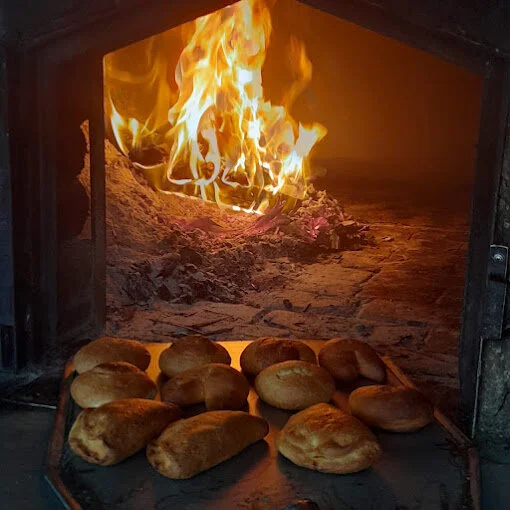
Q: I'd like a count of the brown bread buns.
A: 11